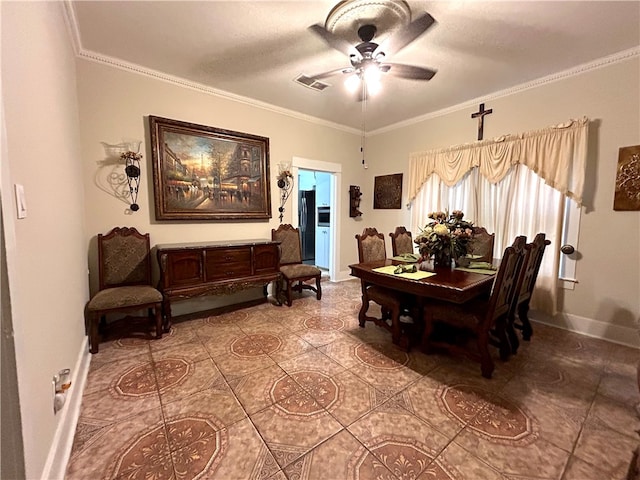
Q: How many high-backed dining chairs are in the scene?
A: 7